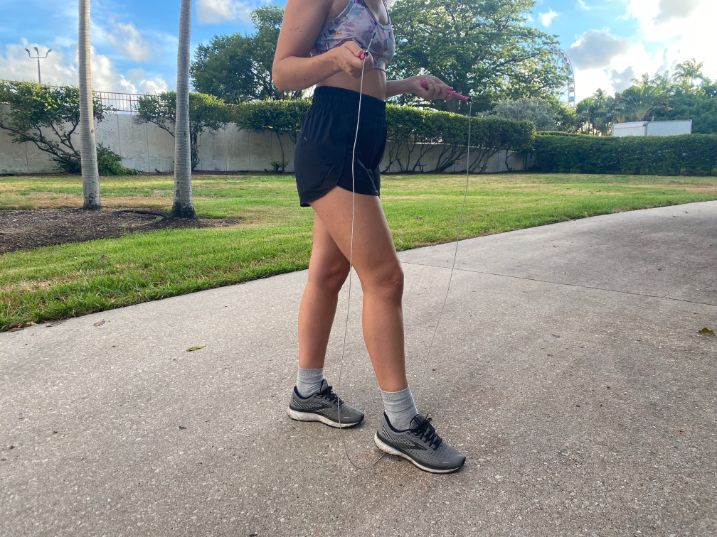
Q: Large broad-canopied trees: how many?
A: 2